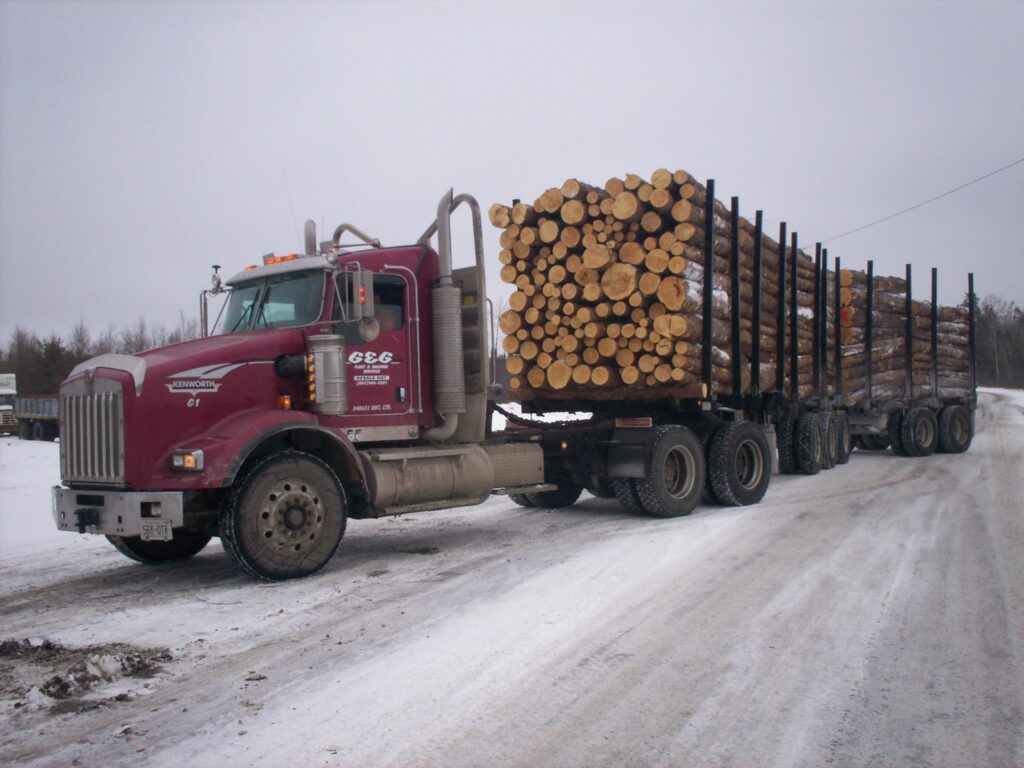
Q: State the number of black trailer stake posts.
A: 12